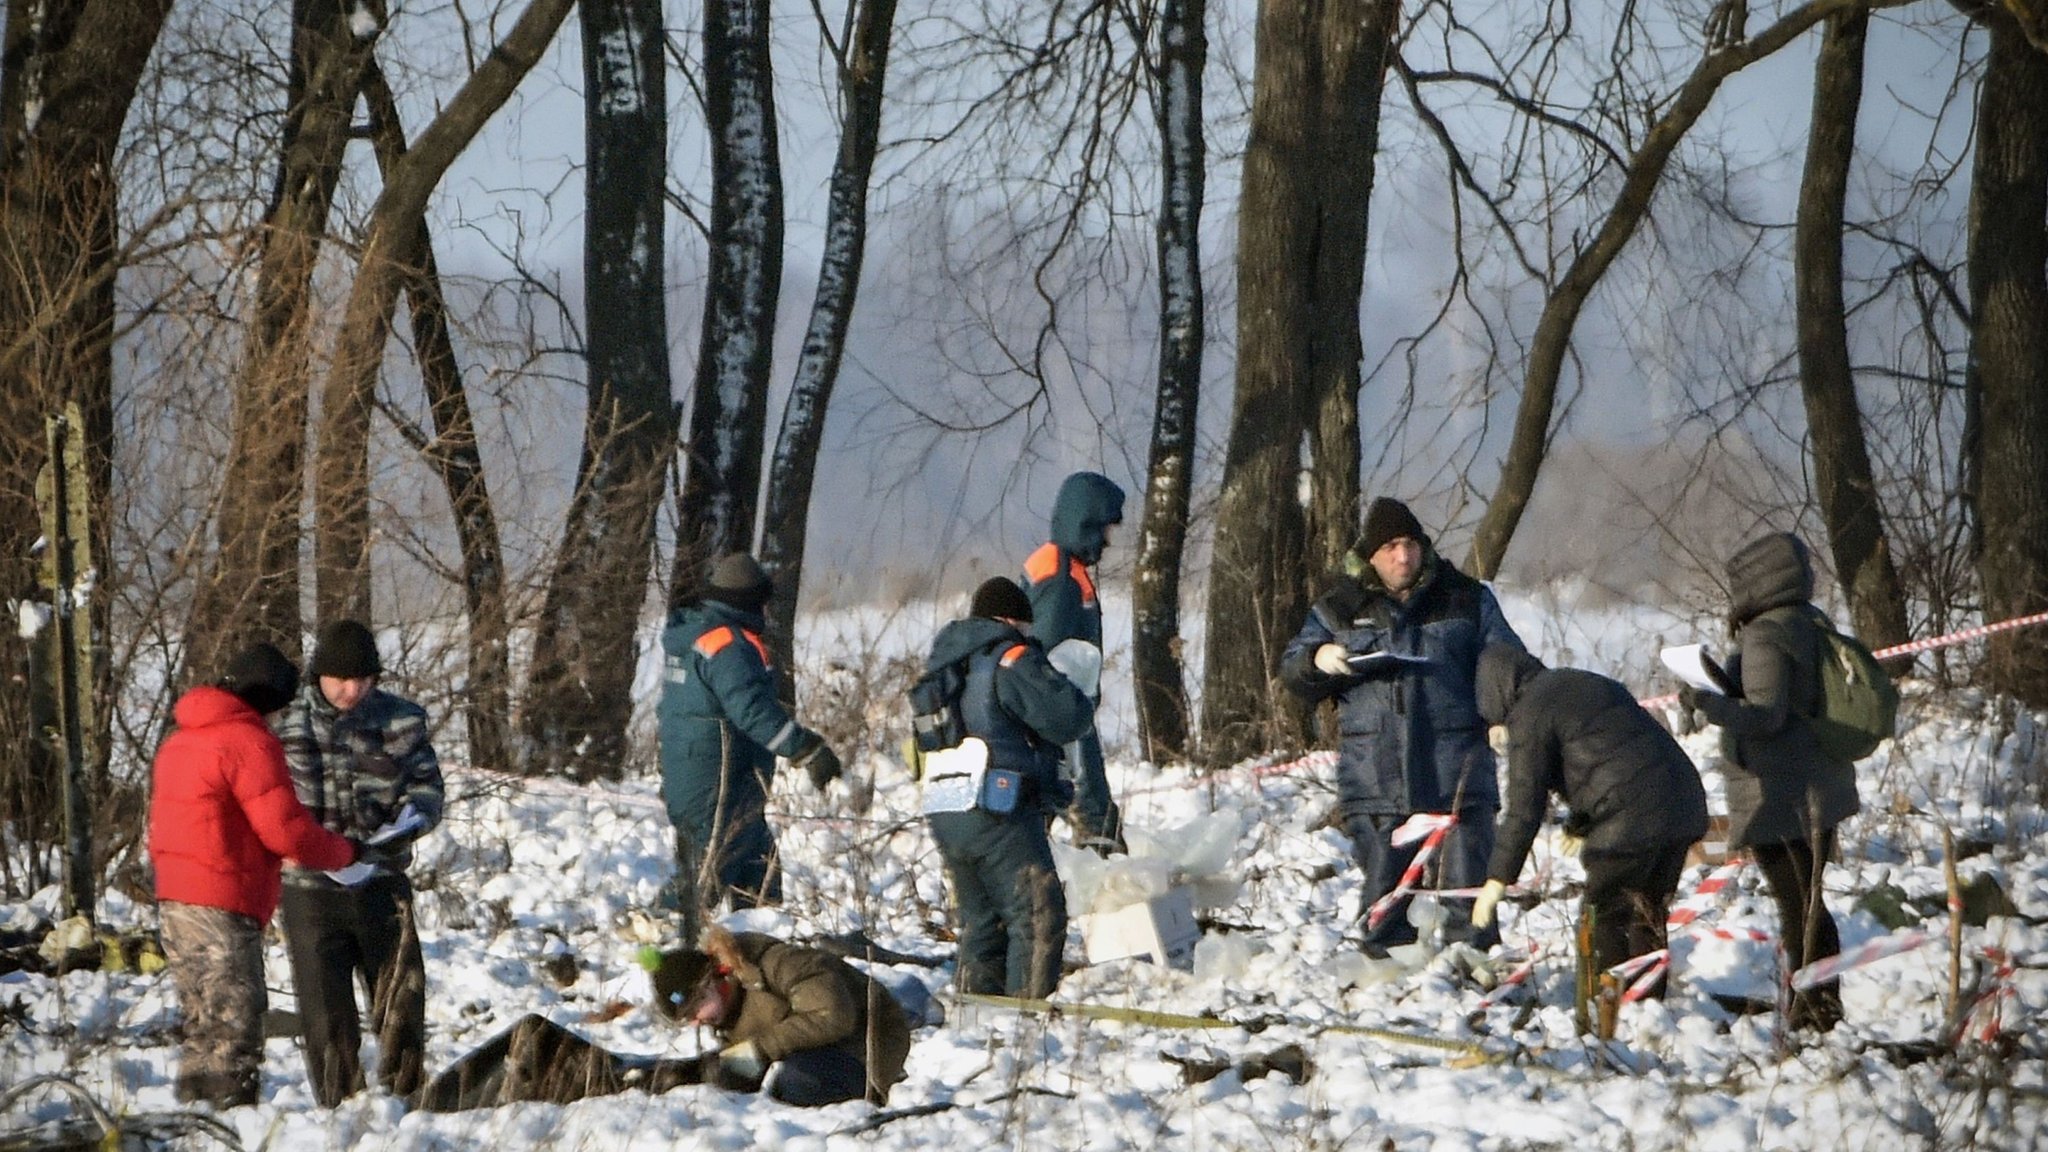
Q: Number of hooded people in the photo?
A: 3